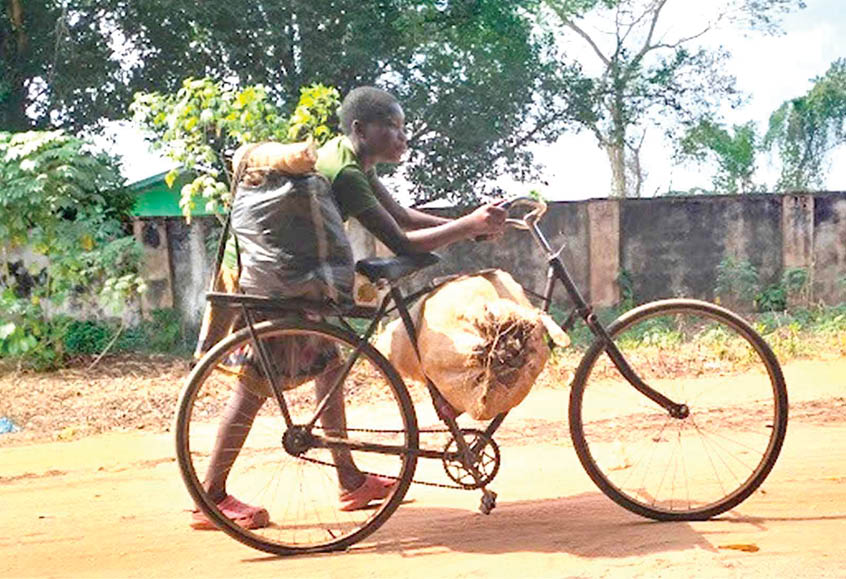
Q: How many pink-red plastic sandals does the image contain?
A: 2